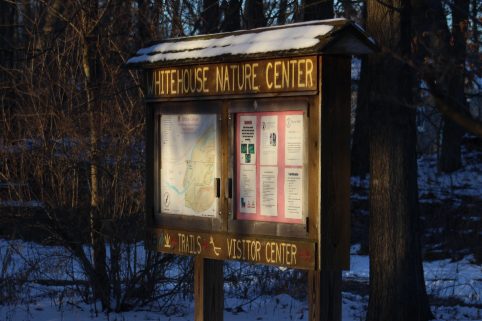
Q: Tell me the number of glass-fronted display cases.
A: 2